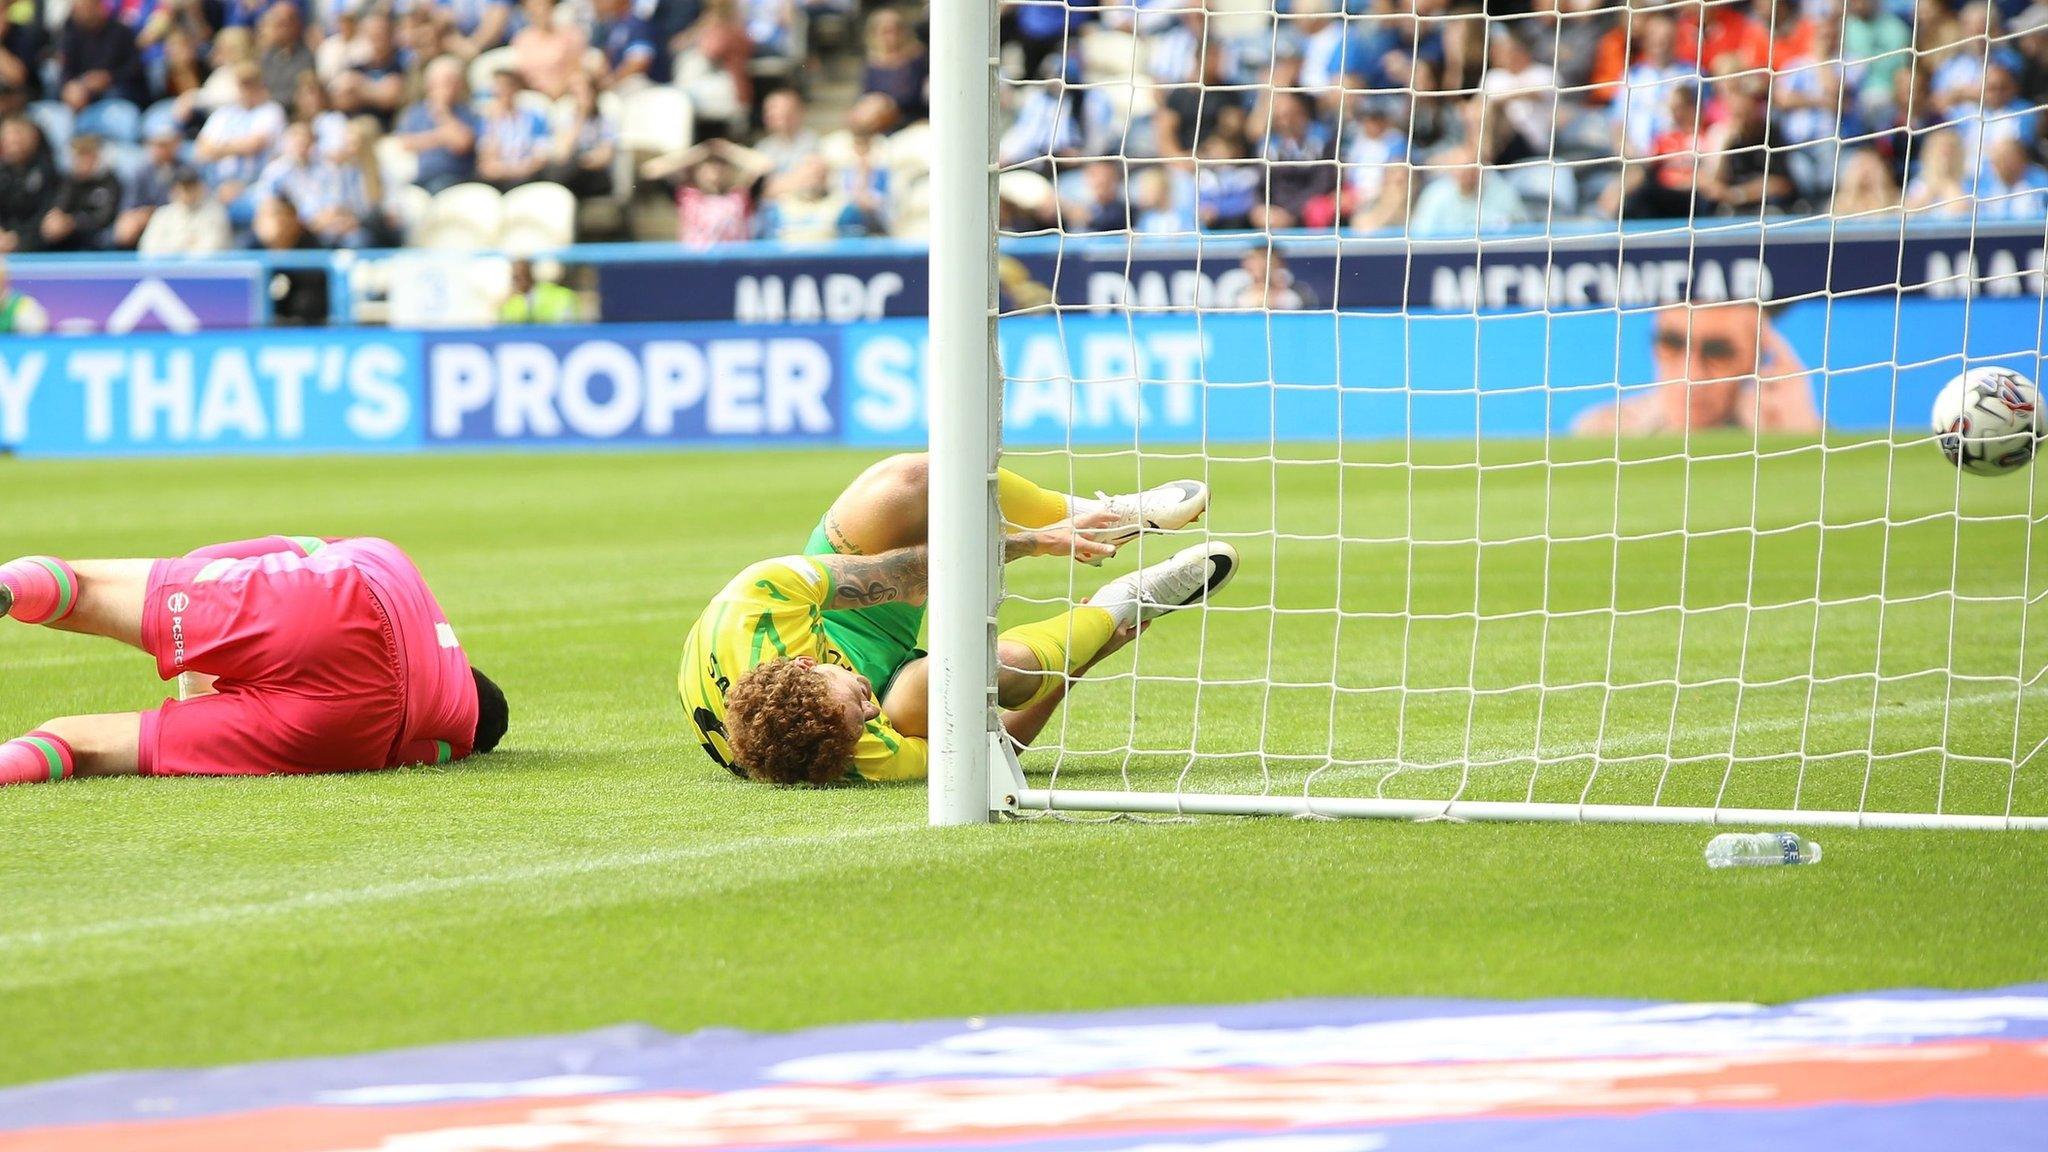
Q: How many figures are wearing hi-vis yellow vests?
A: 1